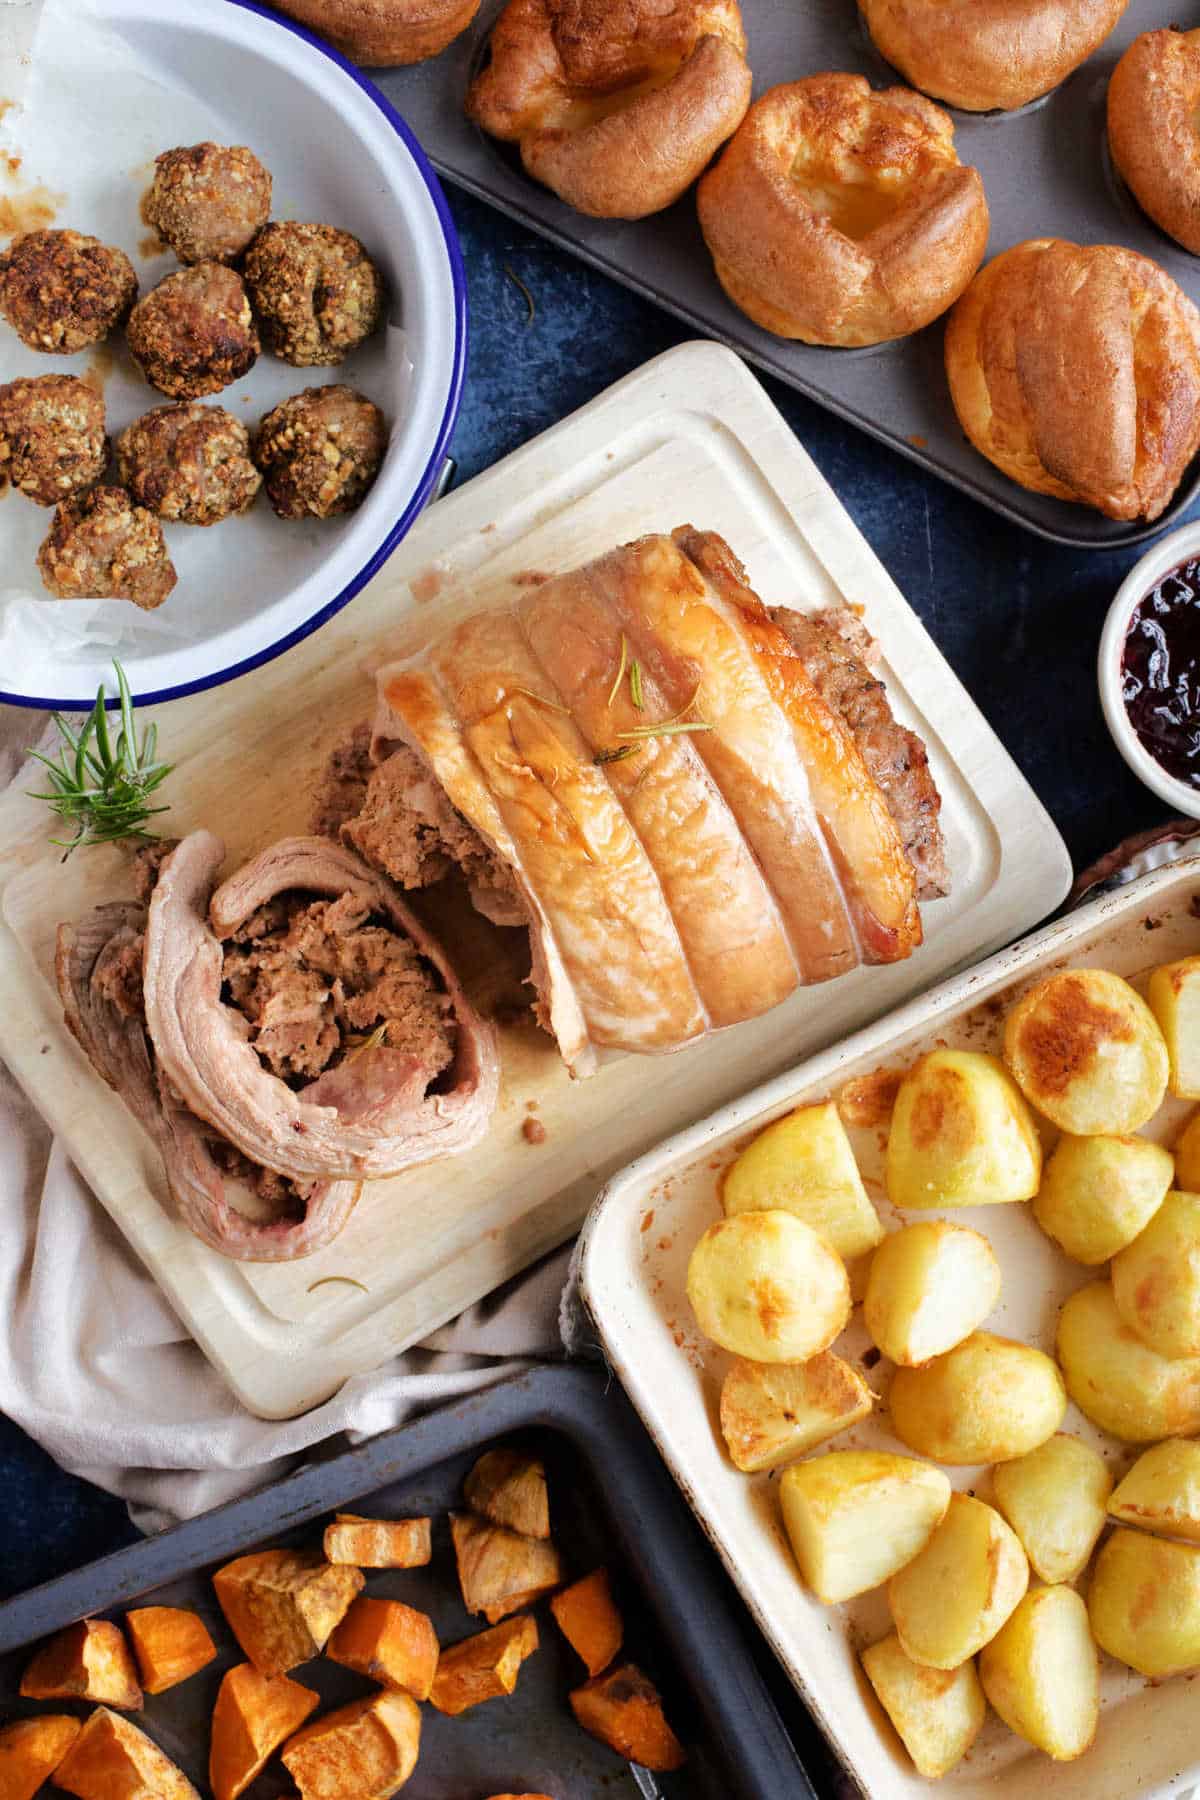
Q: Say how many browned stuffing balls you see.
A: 8